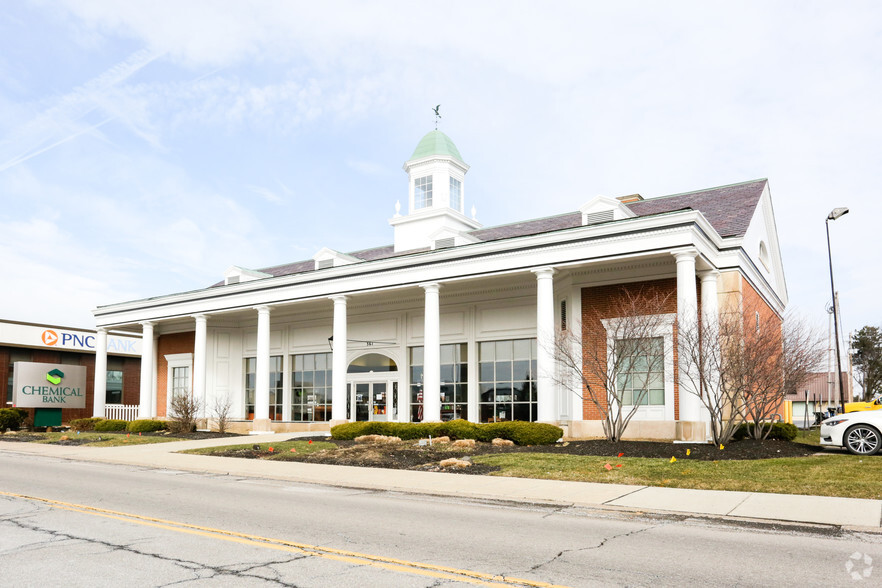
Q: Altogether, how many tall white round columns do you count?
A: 9